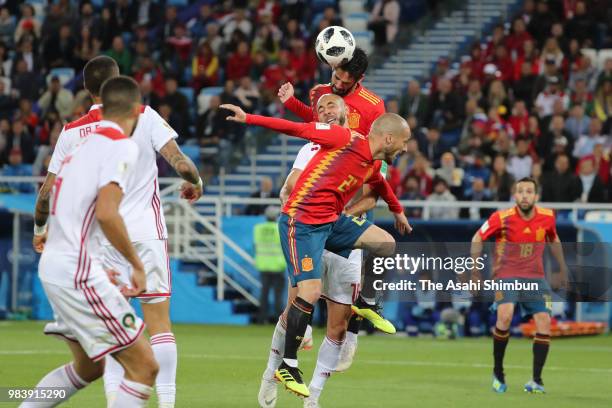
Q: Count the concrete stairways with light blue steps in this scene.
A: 1